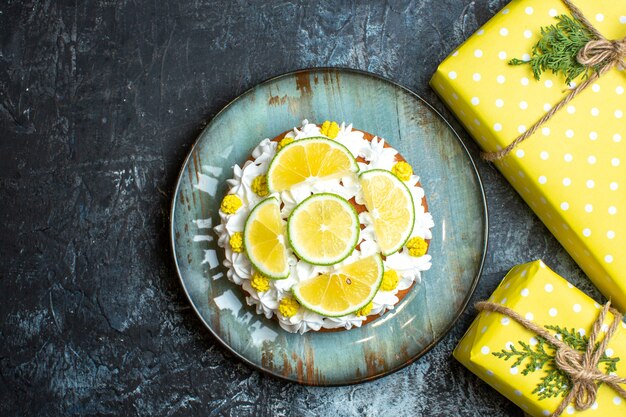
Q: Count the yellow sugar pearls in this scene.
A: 11